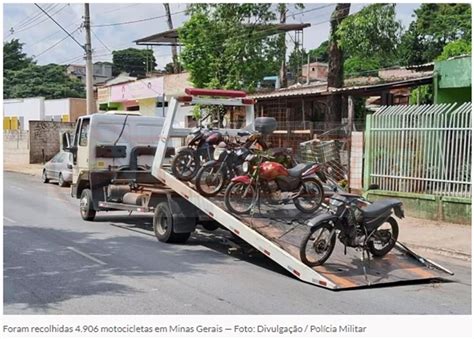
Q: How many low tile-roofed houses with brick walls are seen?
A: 1